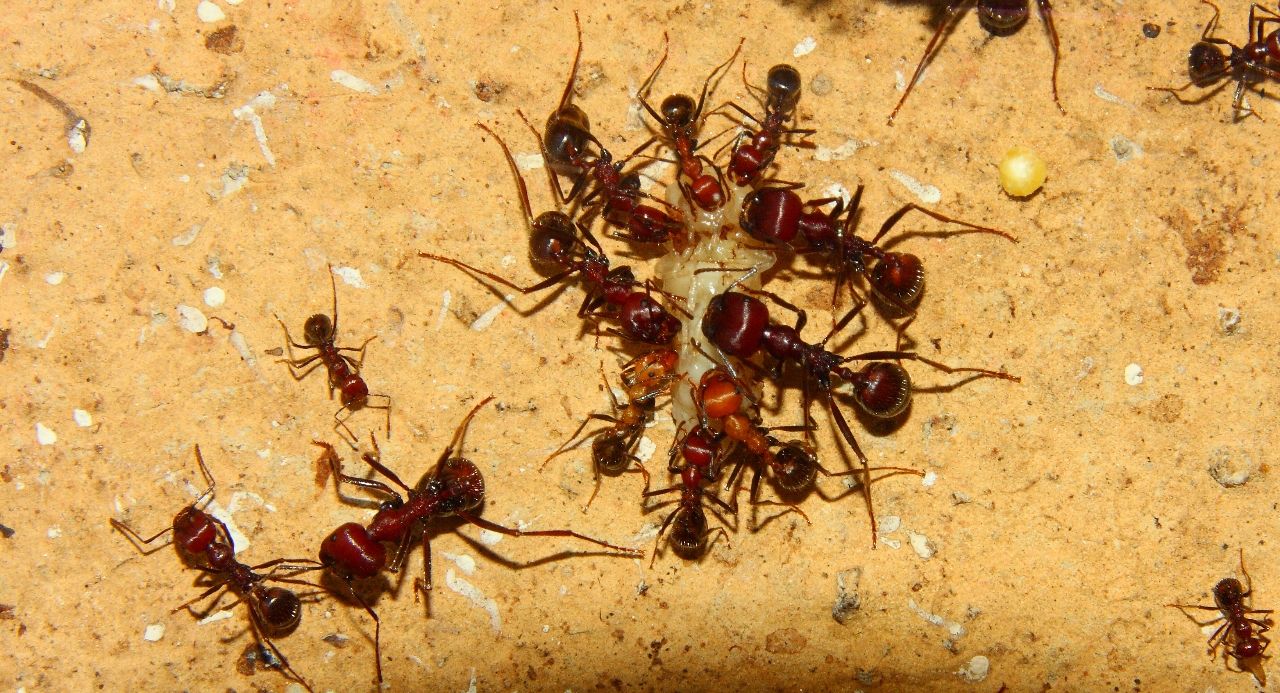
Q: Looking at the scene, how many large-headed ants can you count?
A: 3